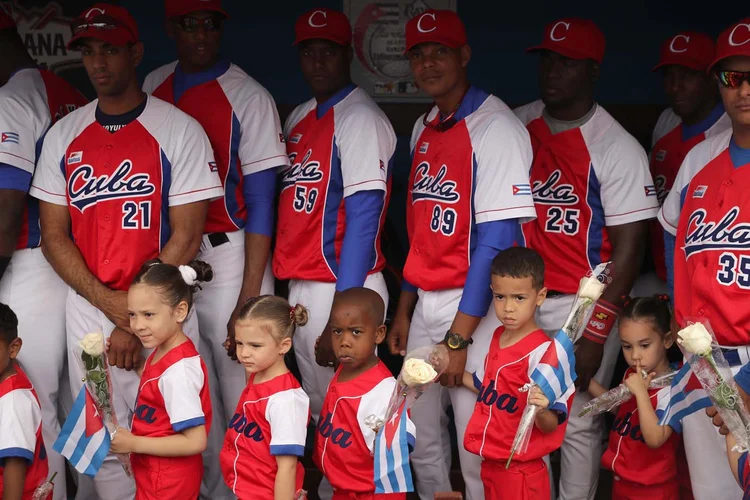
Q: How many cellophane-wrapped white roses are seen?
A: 4